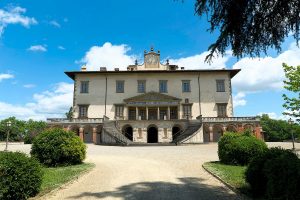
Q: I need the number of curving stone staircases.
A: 2